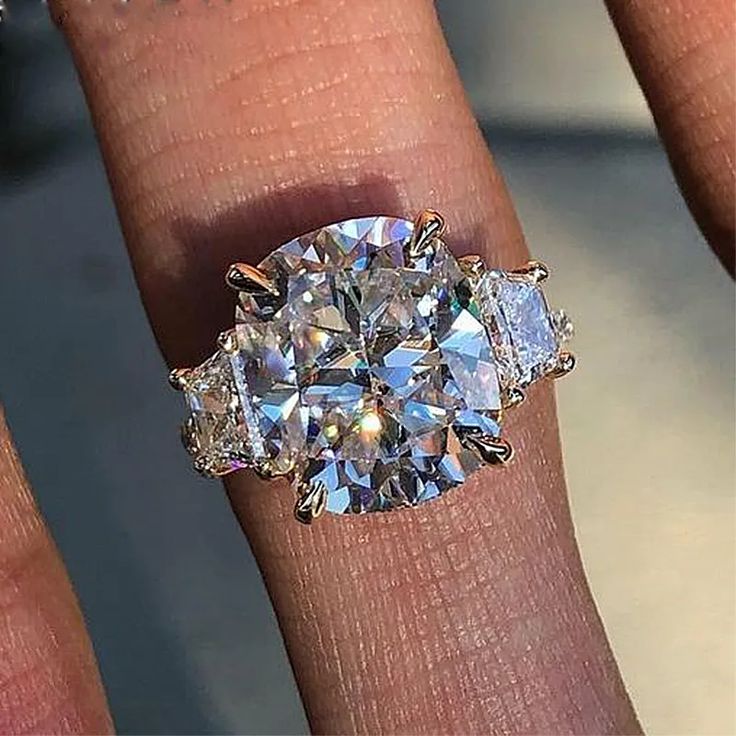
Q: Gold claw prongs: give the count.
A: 12